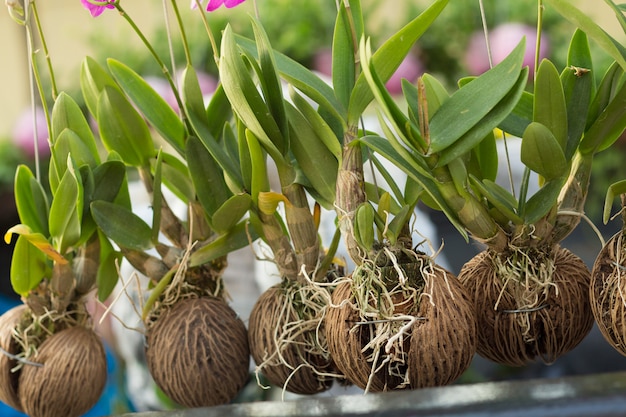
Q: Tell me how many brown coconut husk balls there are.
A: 6